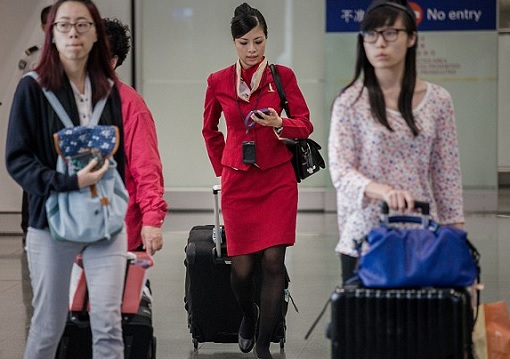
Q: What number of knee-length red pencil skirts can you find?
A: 1